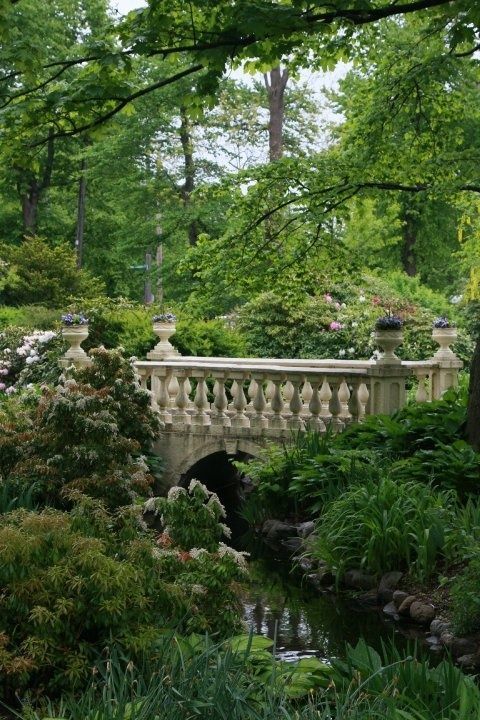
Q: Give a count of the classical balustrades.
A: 2